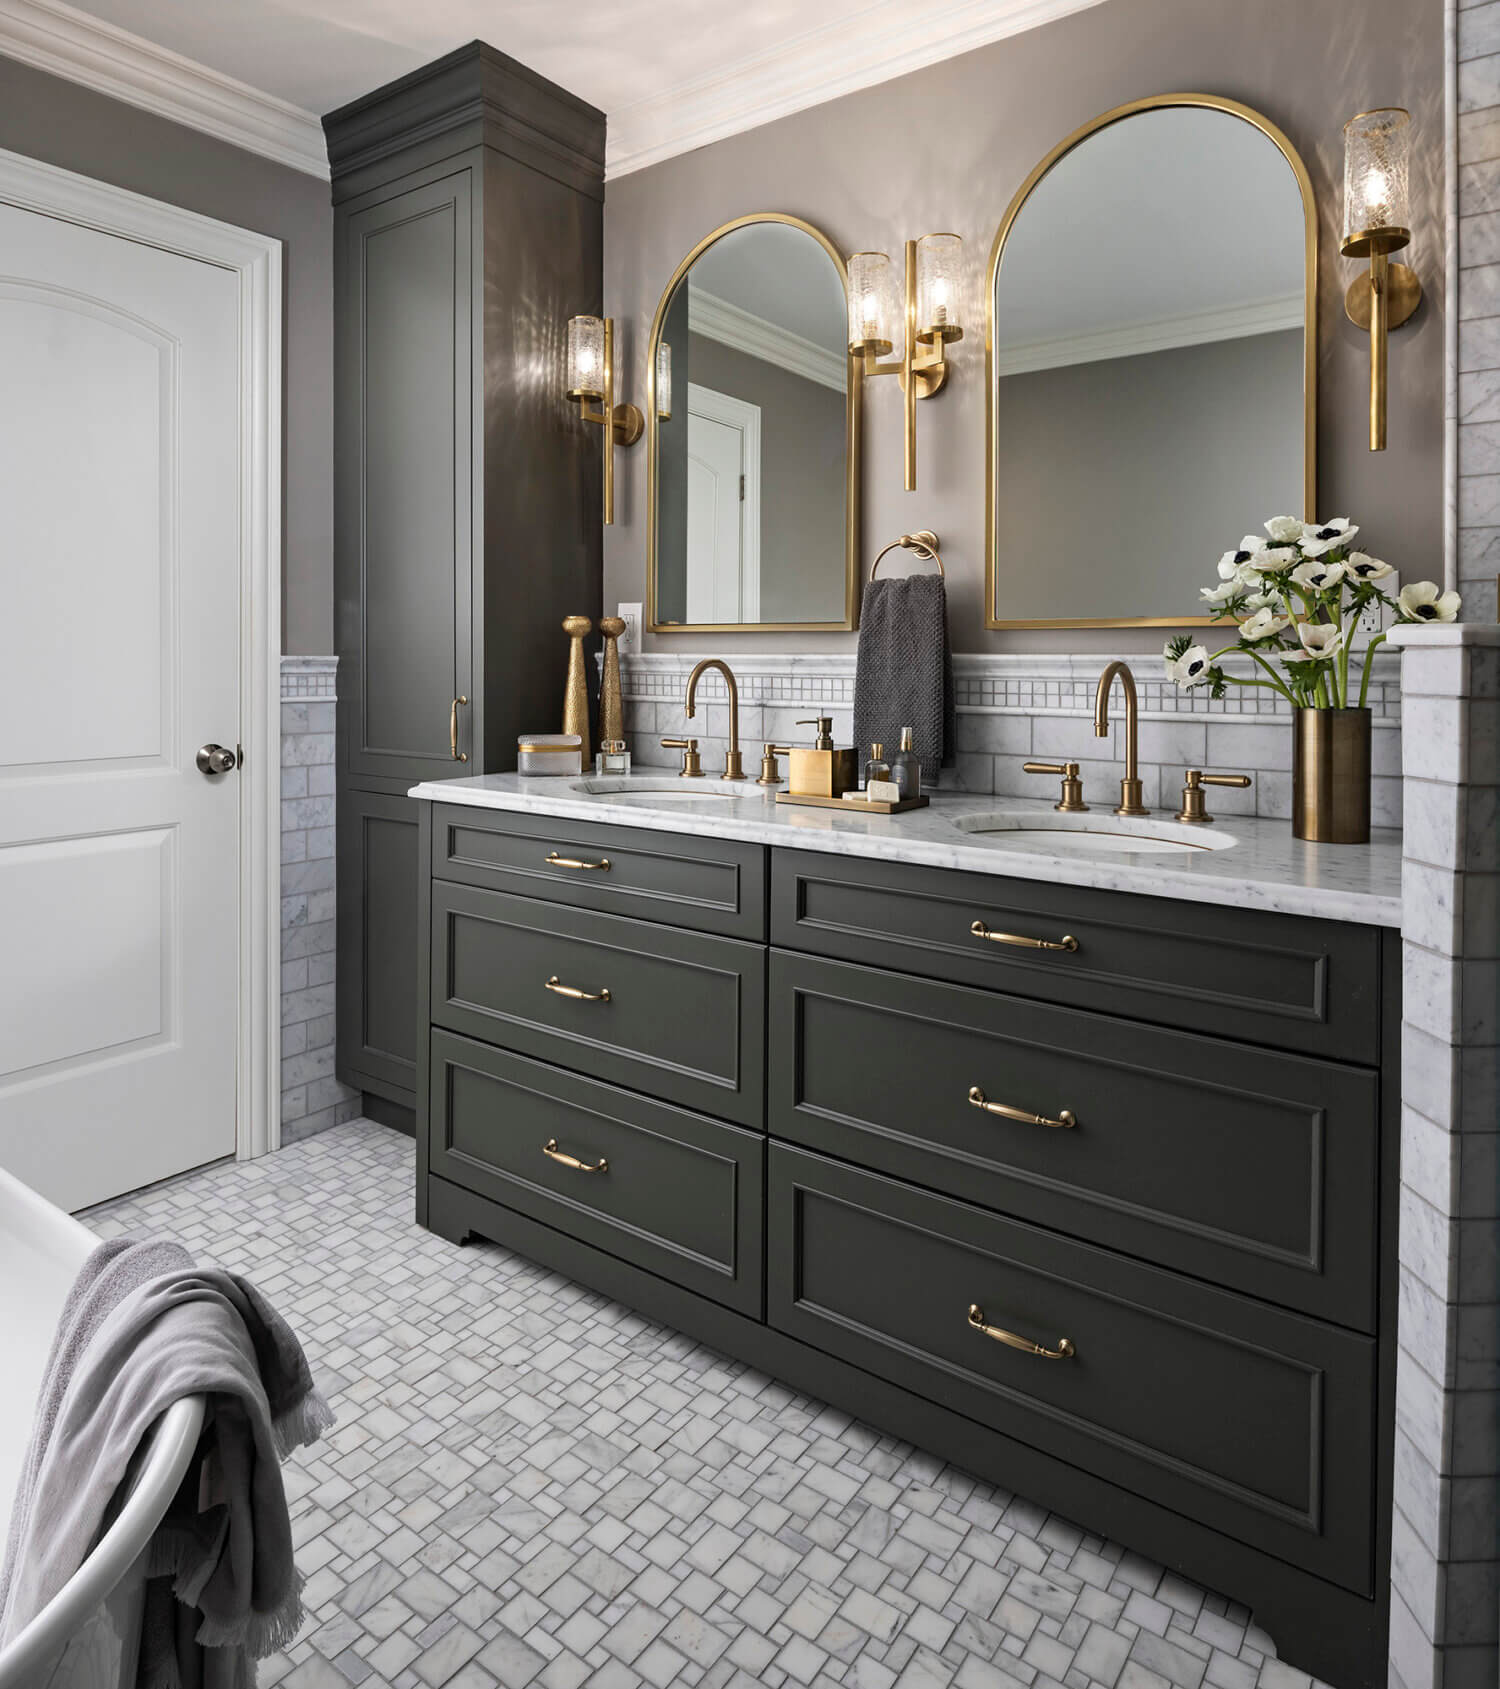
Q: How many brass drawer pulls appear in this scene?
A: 6